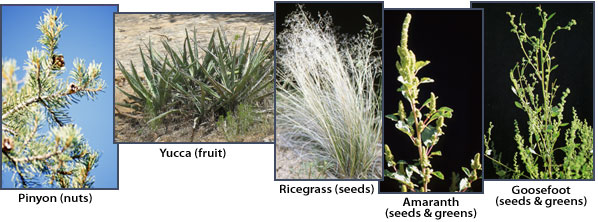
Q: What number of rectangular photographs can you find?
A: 5